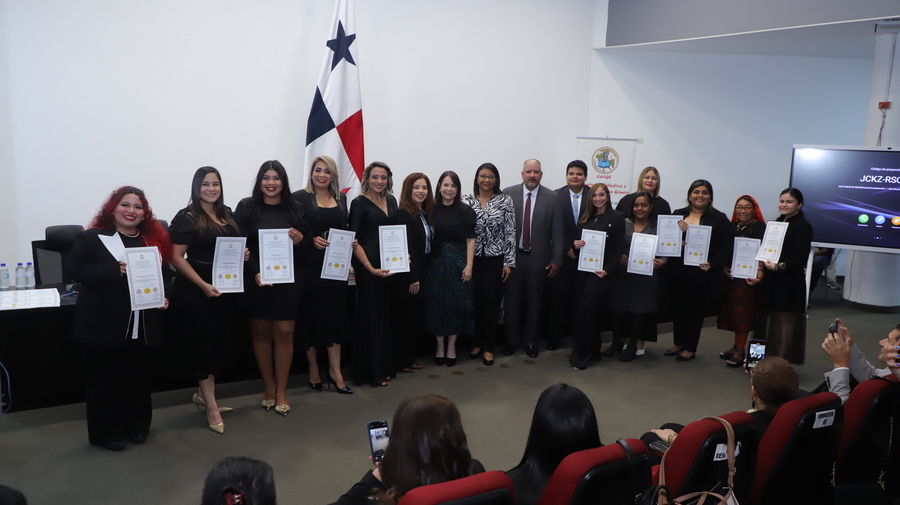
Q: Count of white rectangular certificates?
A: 11